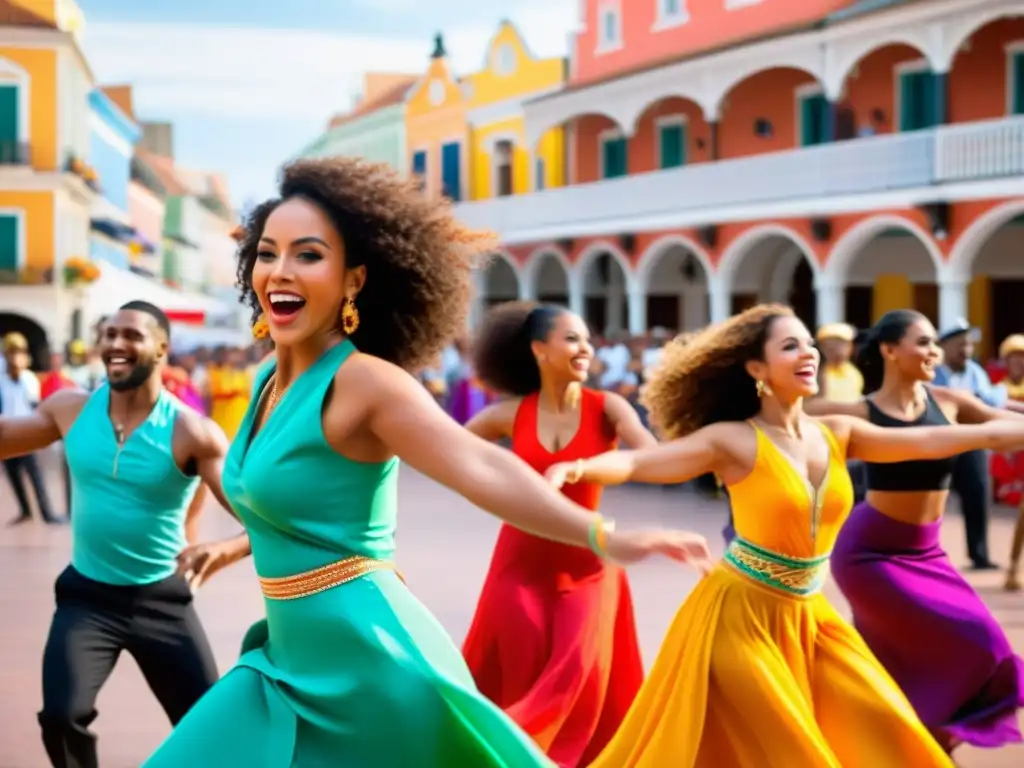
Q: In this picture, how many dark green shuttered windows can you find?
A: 7